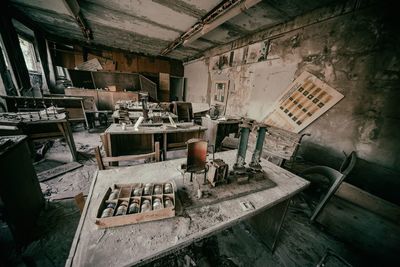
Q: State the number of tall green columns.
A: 2